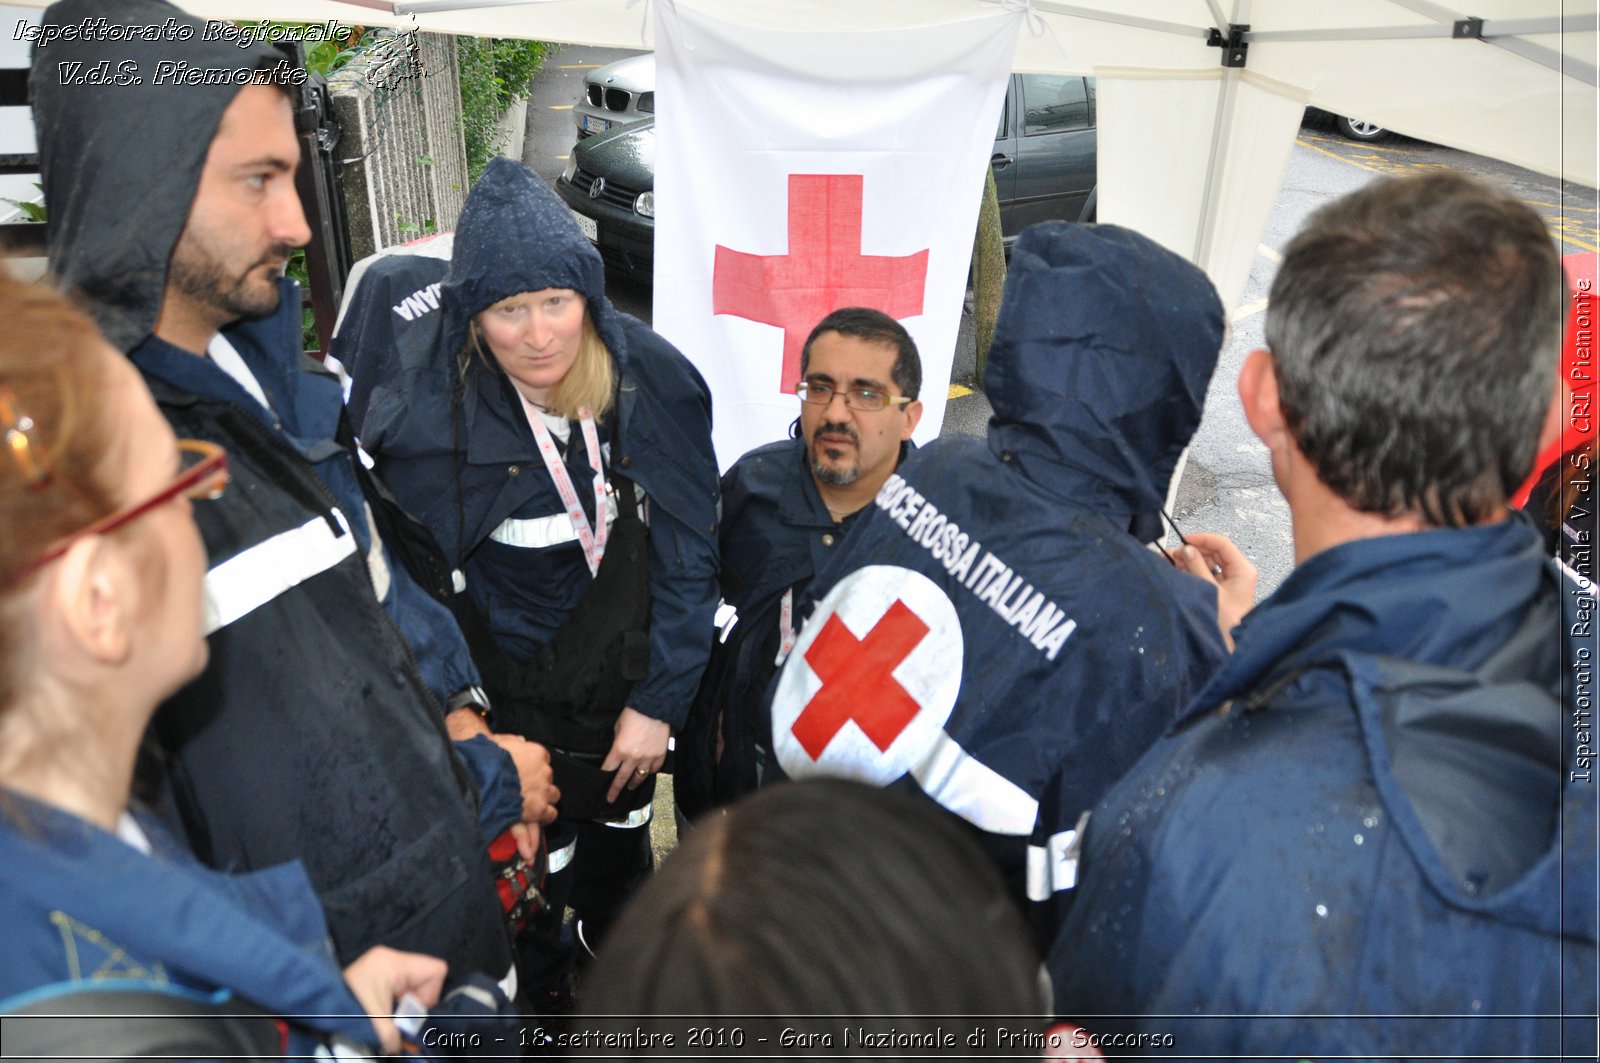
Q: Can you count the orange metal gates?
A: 0